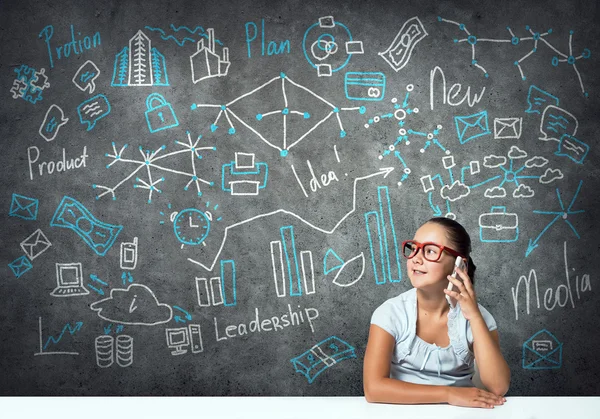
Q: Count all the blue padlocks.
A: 1